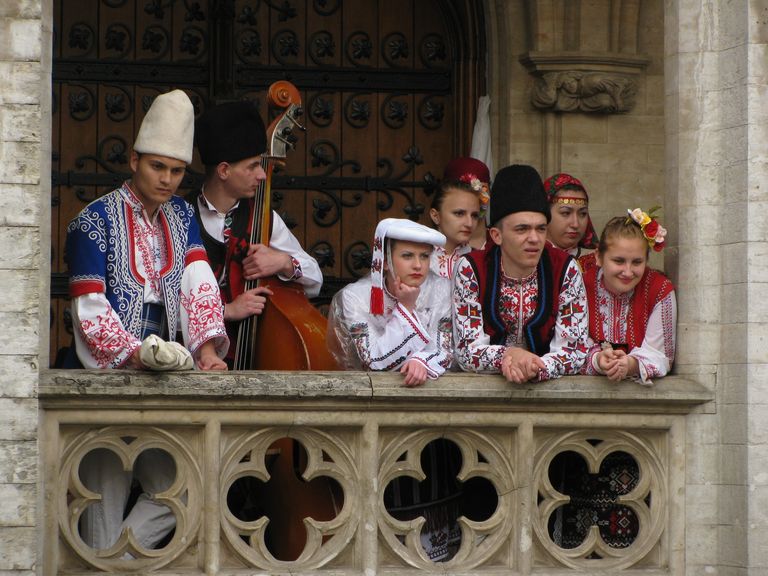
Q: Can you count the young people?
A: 7